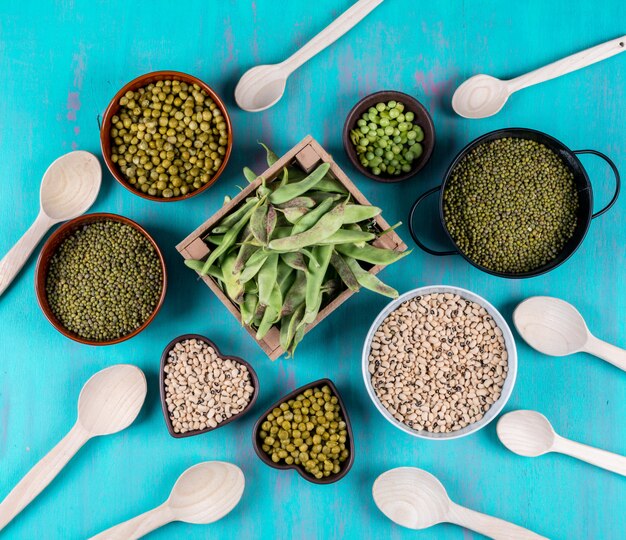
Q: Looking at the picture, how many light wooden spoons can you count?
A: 8